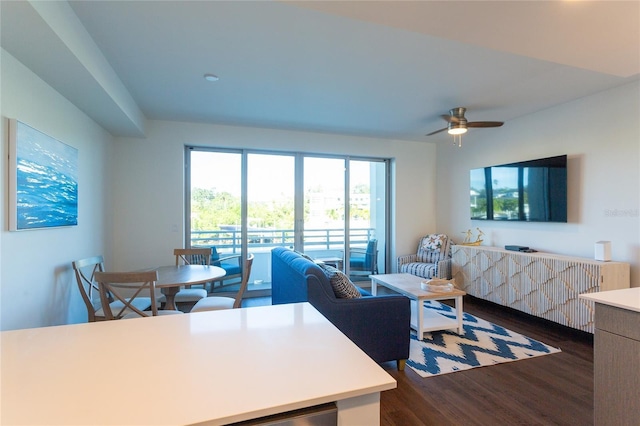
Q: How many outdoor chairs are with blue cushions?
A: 2